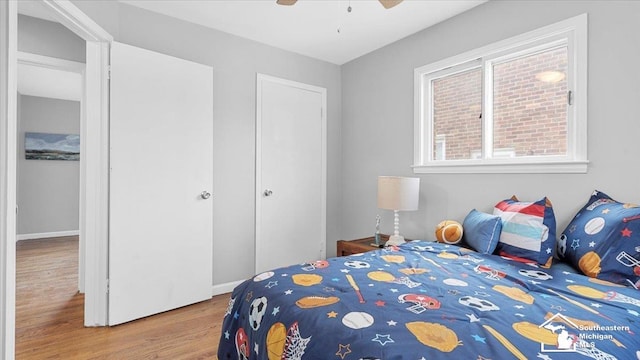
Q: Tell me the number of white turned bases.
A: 1